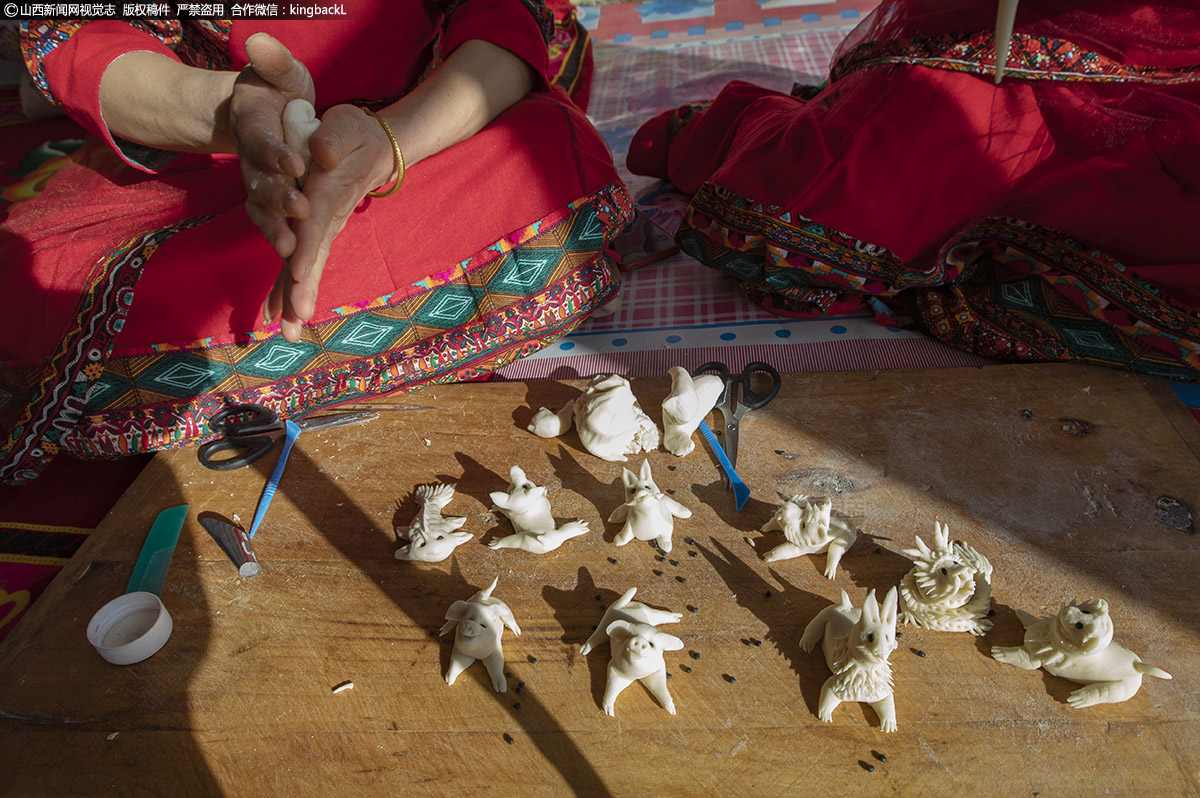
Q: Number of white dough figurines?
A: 9